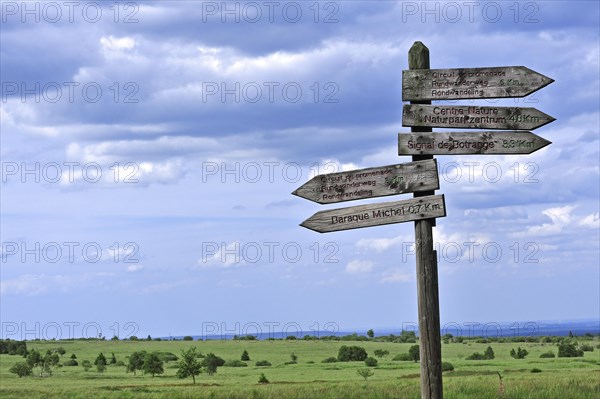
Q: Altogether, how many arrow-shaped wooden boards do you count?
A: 5